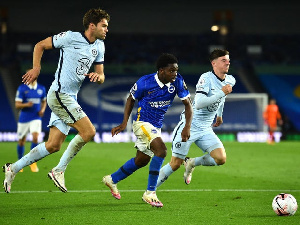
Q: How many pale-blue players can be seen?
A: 2